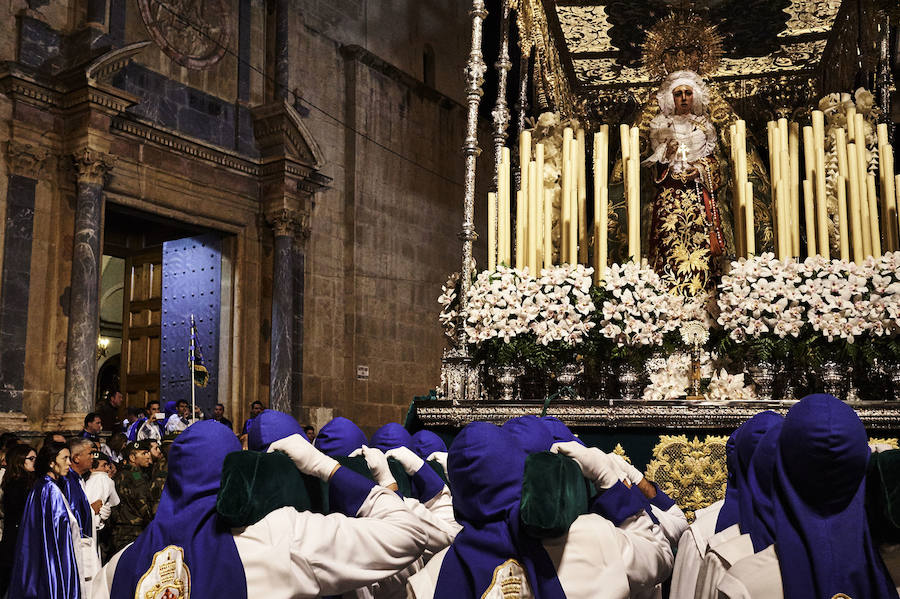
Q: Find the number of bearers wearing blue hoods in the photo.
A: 12